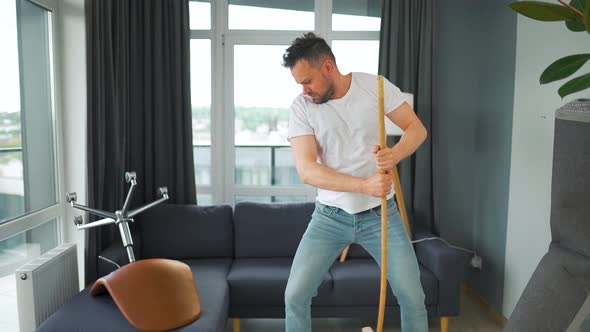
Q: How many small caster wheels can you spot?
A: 4